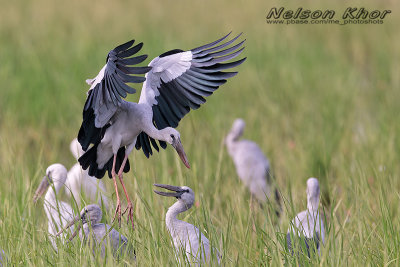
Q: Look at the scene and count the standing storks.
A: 6